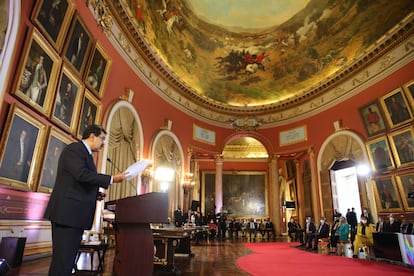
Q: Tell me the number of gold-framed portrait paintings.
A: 15